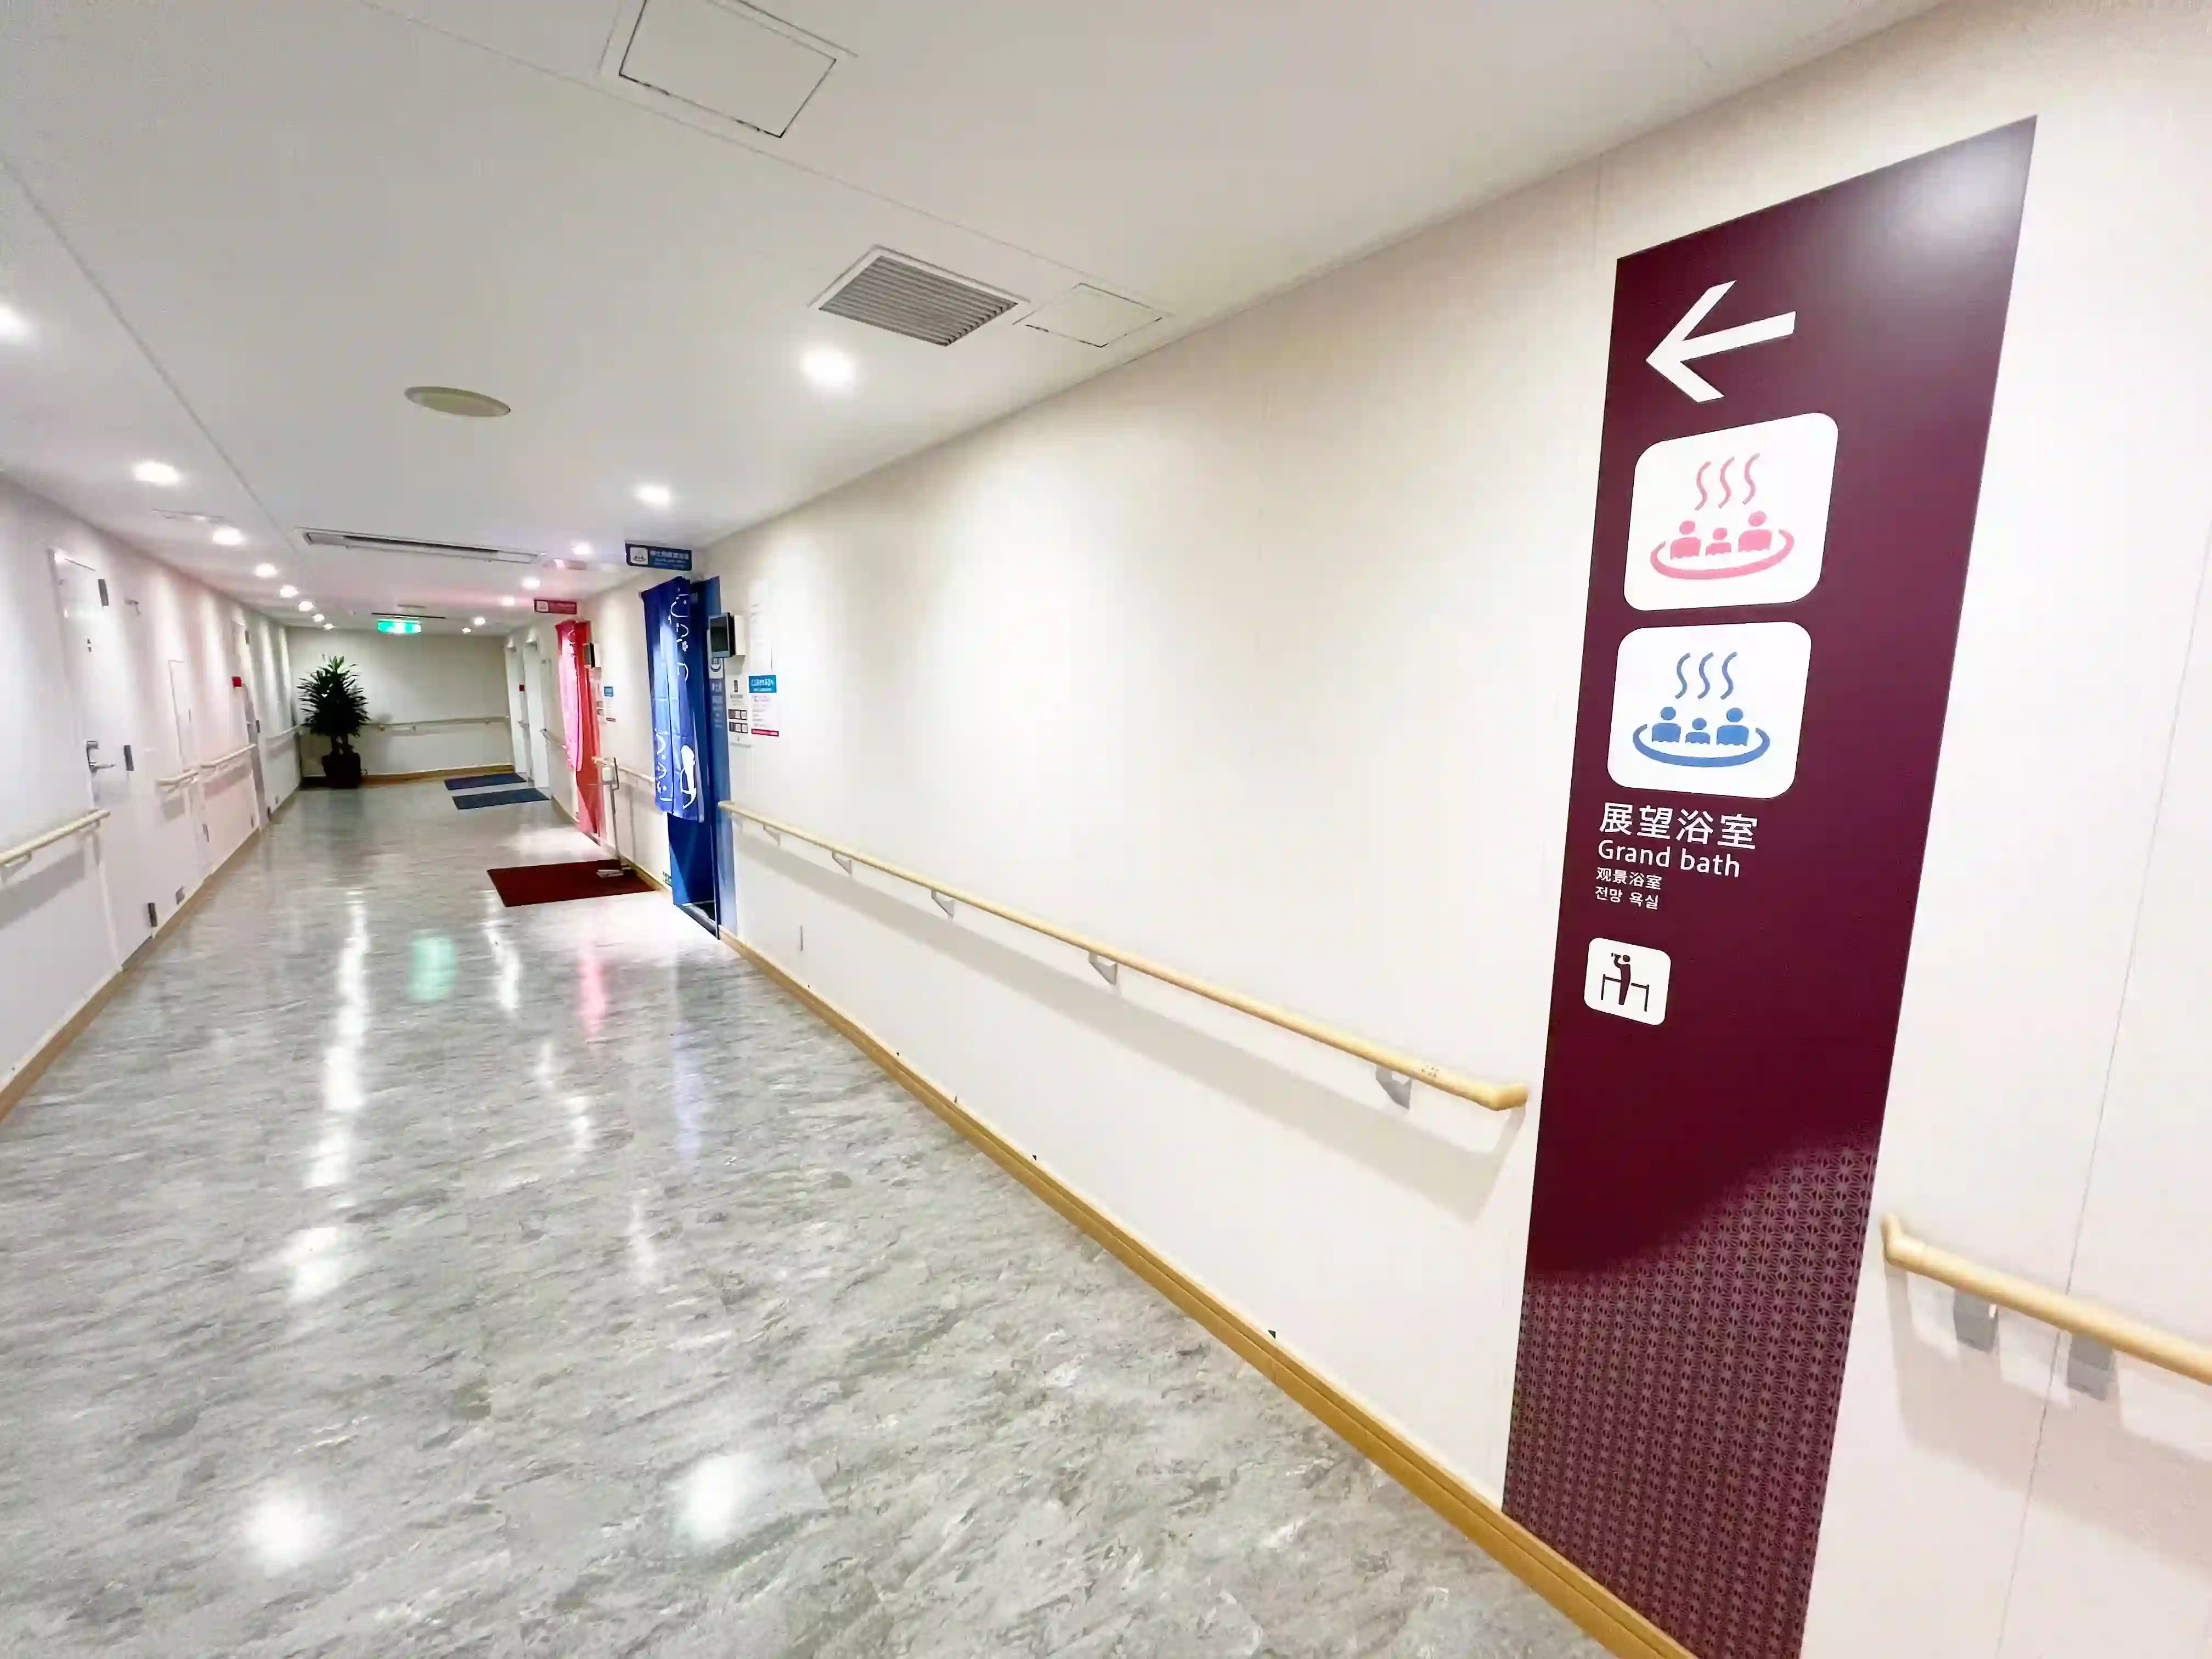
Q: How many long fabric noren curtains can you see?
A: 2